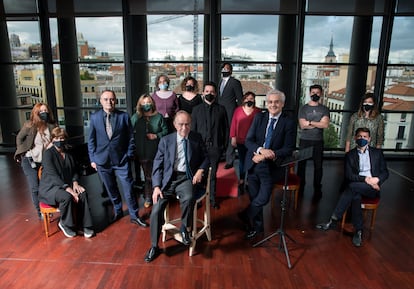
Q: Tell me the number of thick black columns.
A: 5